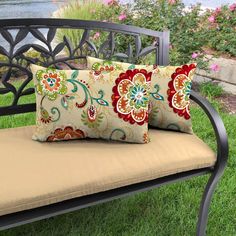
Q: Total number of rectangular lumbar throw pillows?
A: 2